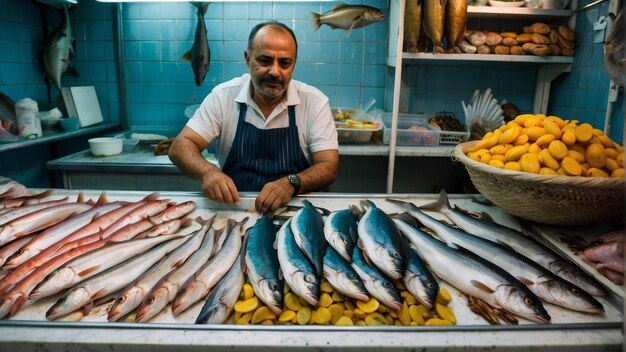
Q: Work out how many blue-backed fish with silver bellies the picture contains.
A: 8